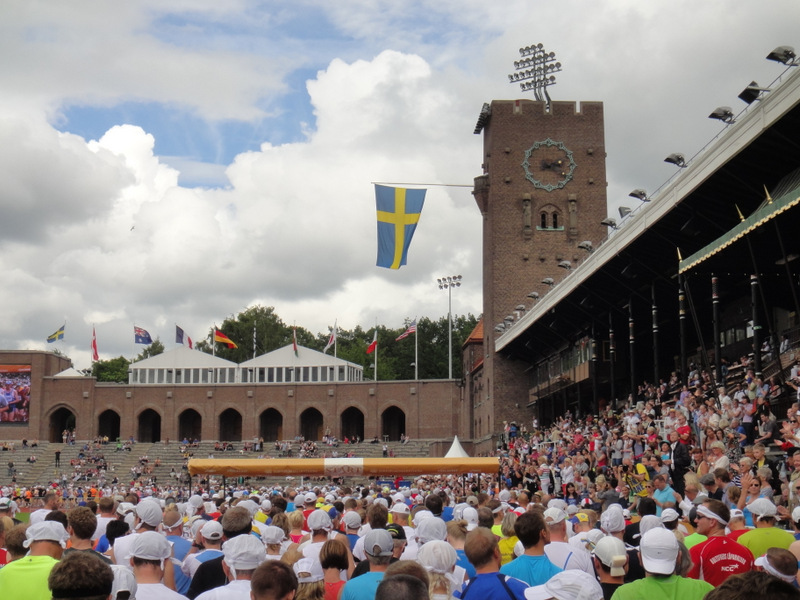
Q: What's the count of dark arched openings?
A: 9